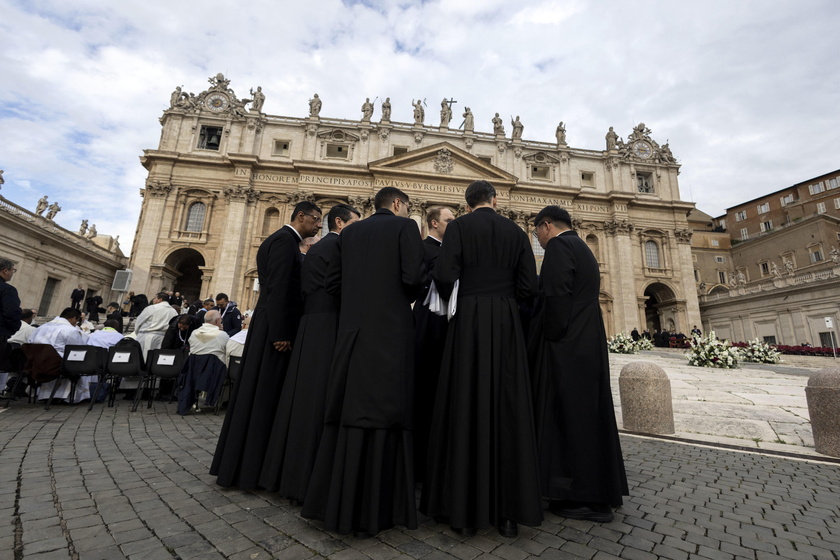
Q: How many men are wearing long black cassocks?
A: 6